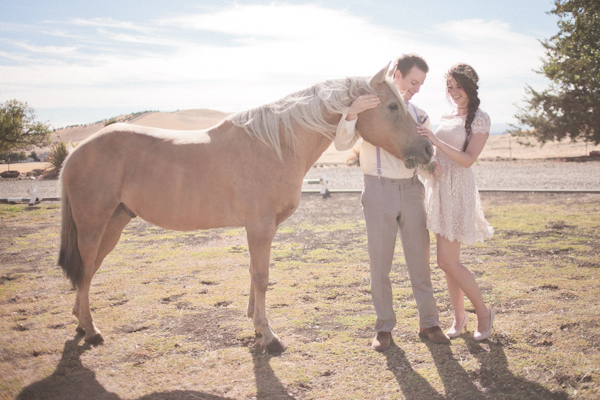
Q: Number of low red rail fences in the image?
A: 0